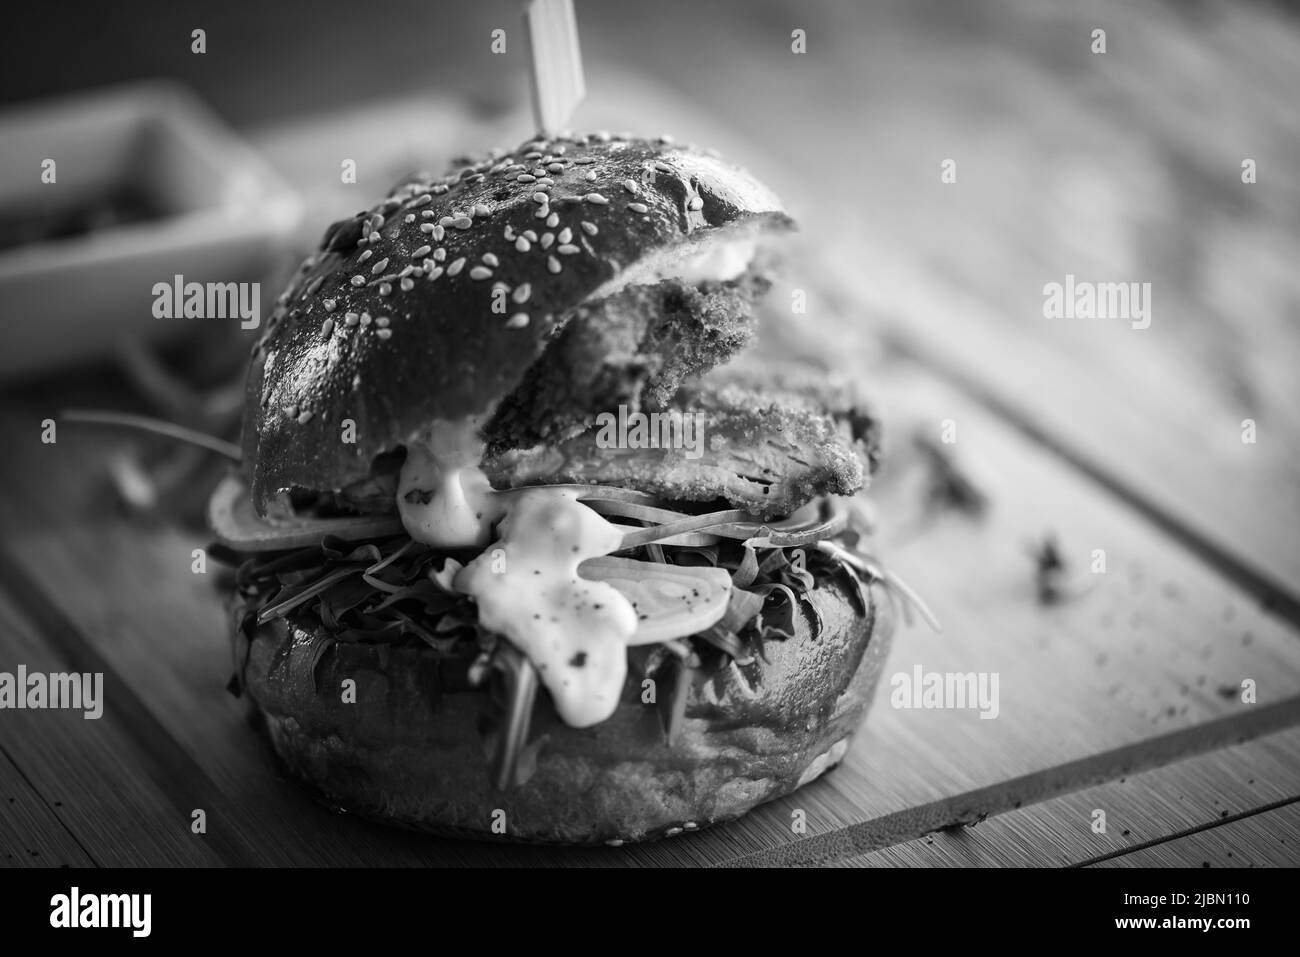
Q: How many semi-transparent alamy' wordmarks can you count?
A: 5